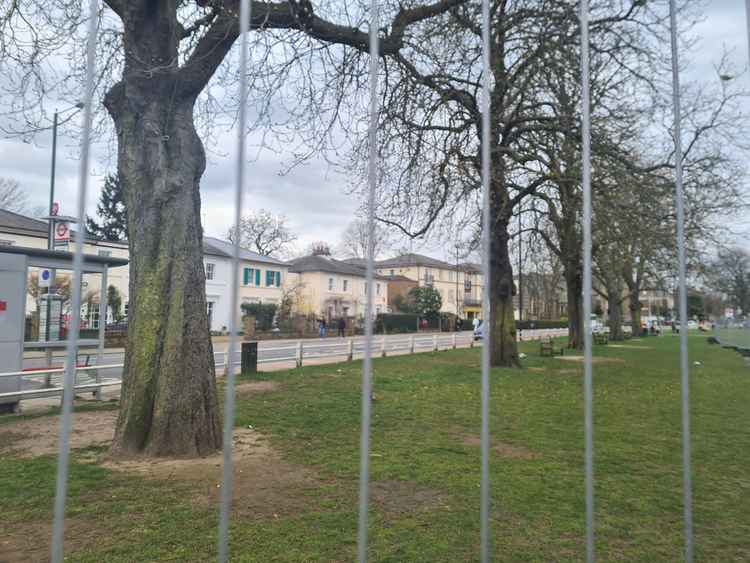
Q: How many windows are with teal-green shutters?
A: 2